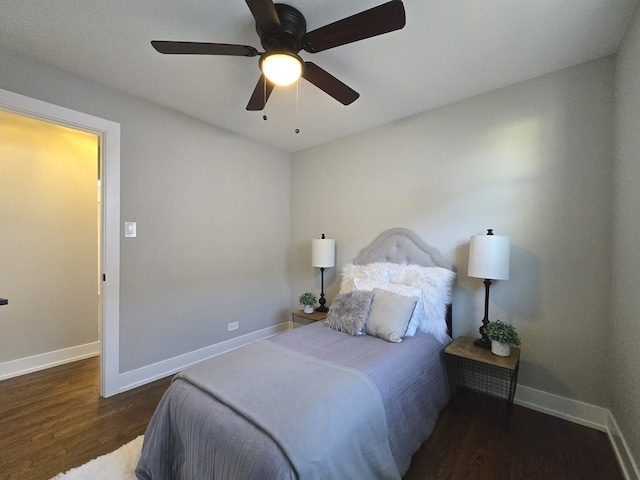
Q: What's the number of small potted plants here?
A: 2